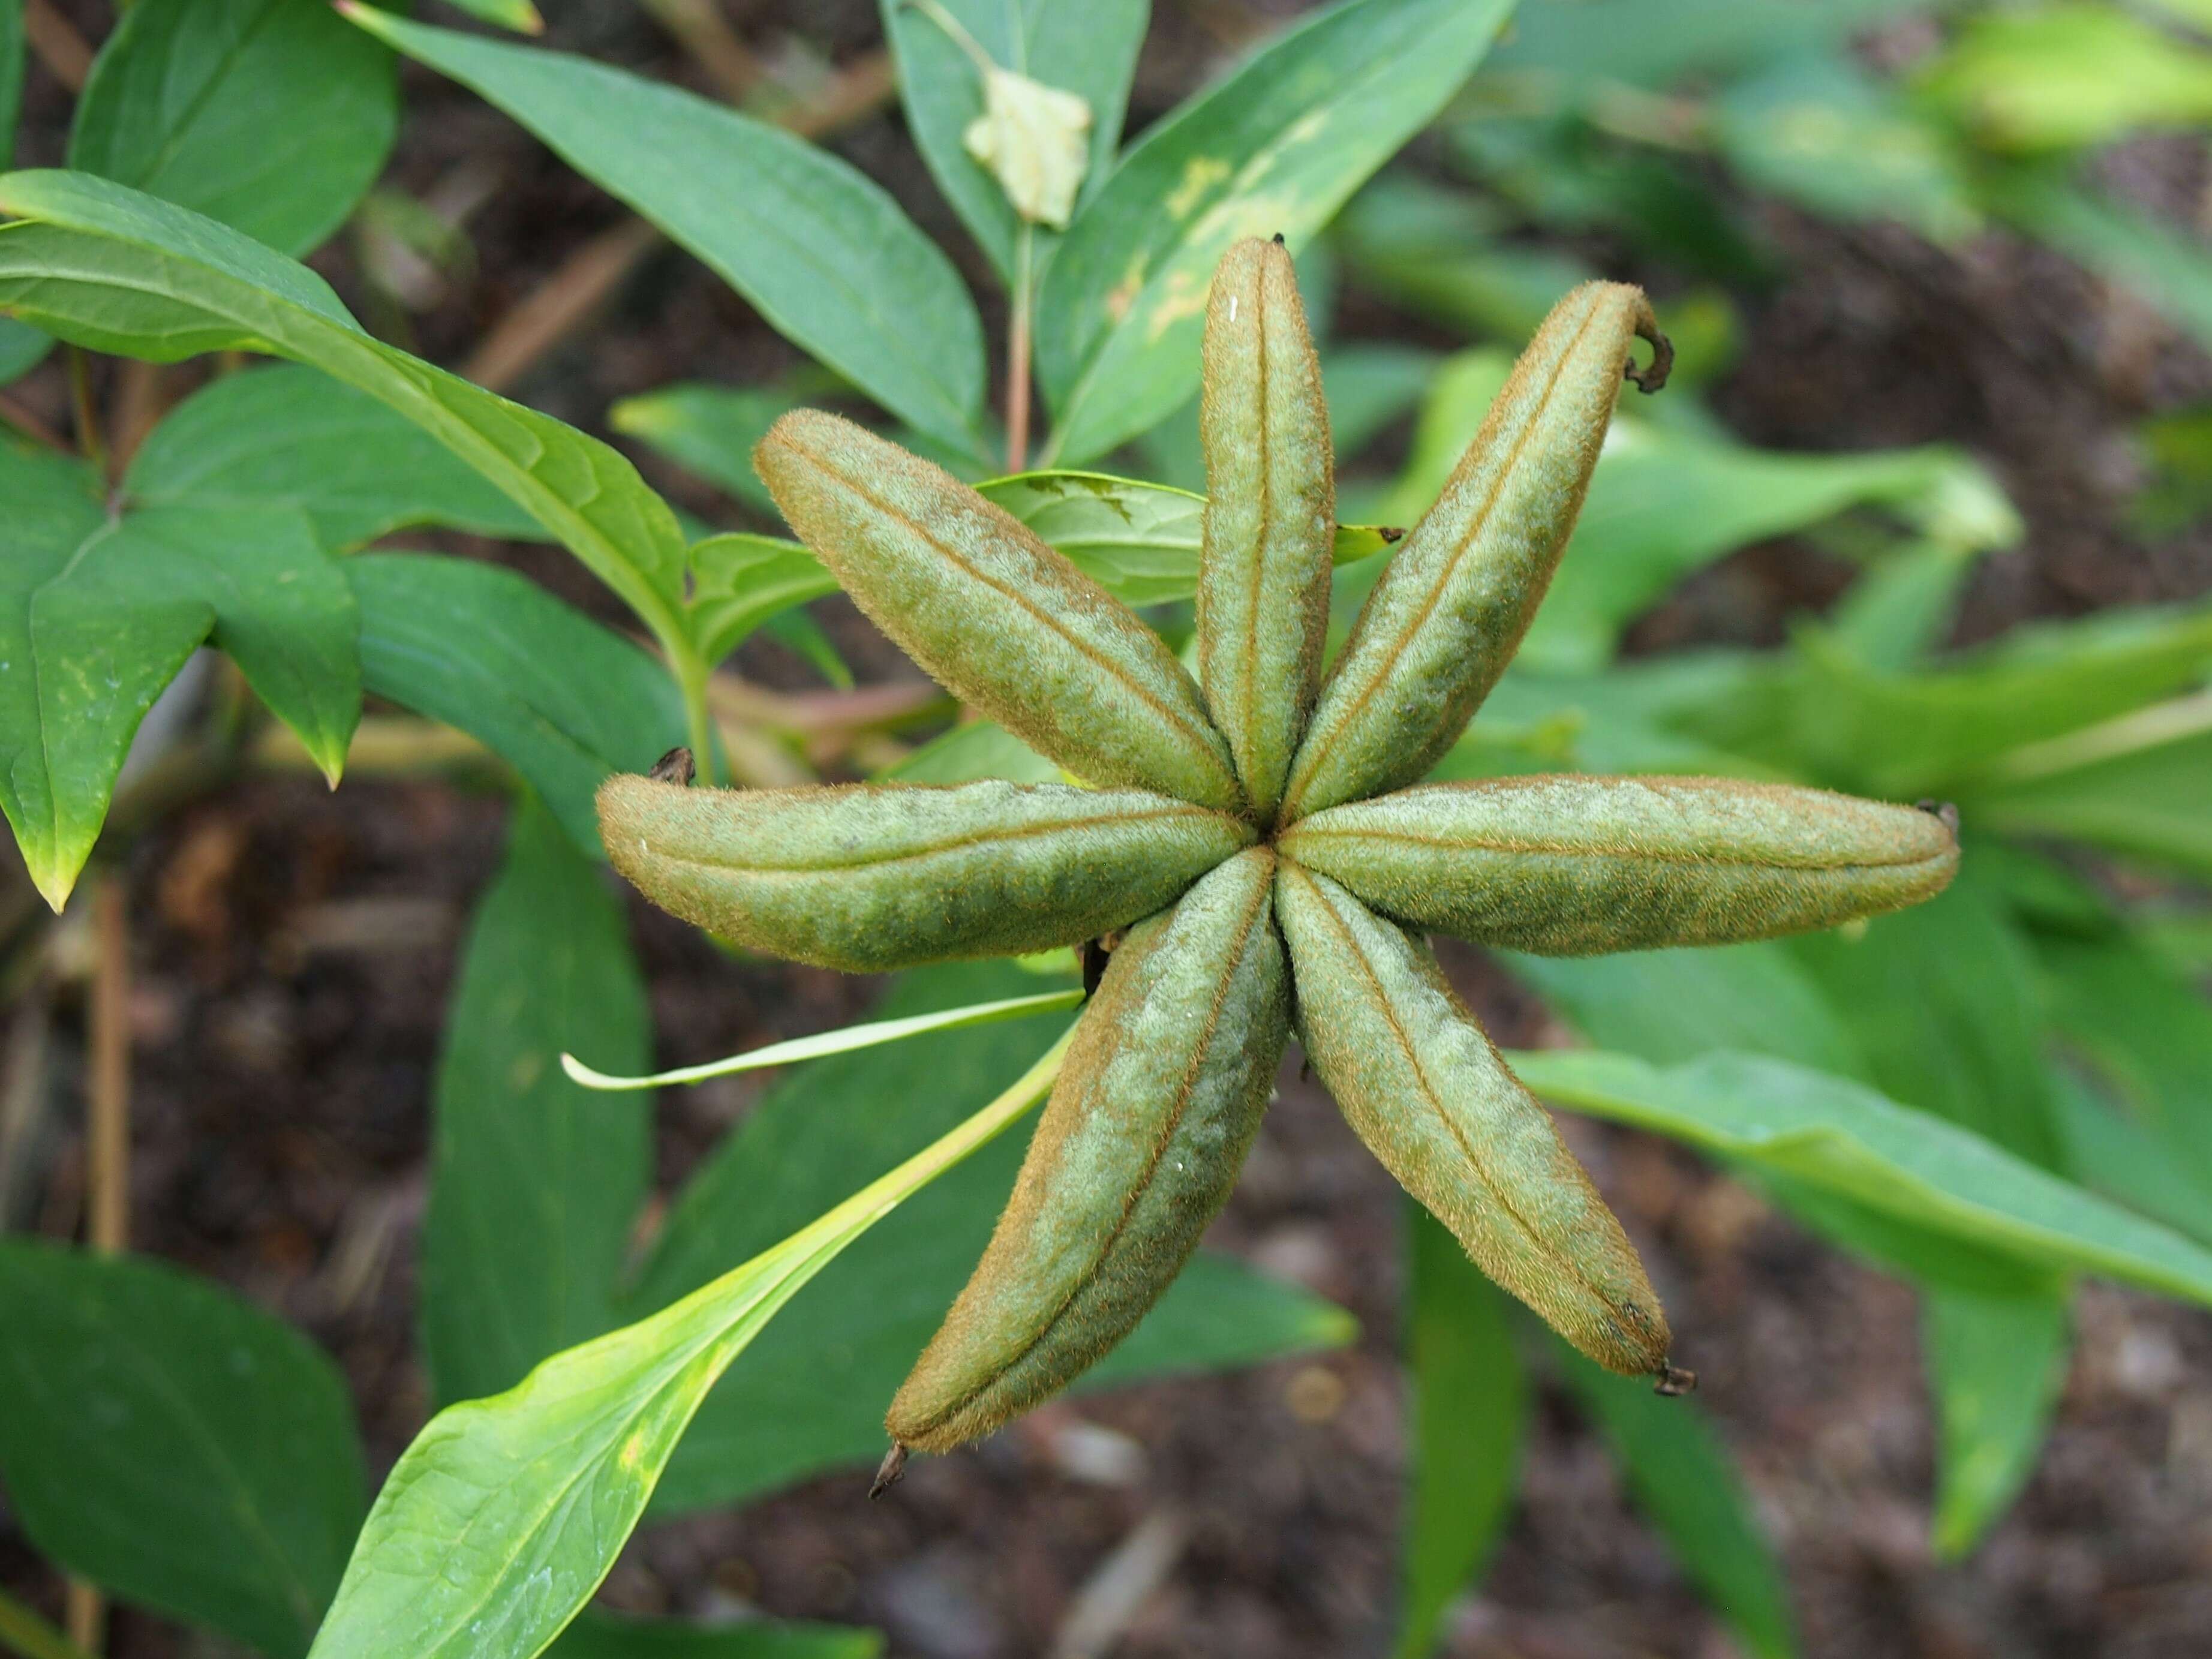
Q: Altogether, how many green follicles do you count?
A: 7